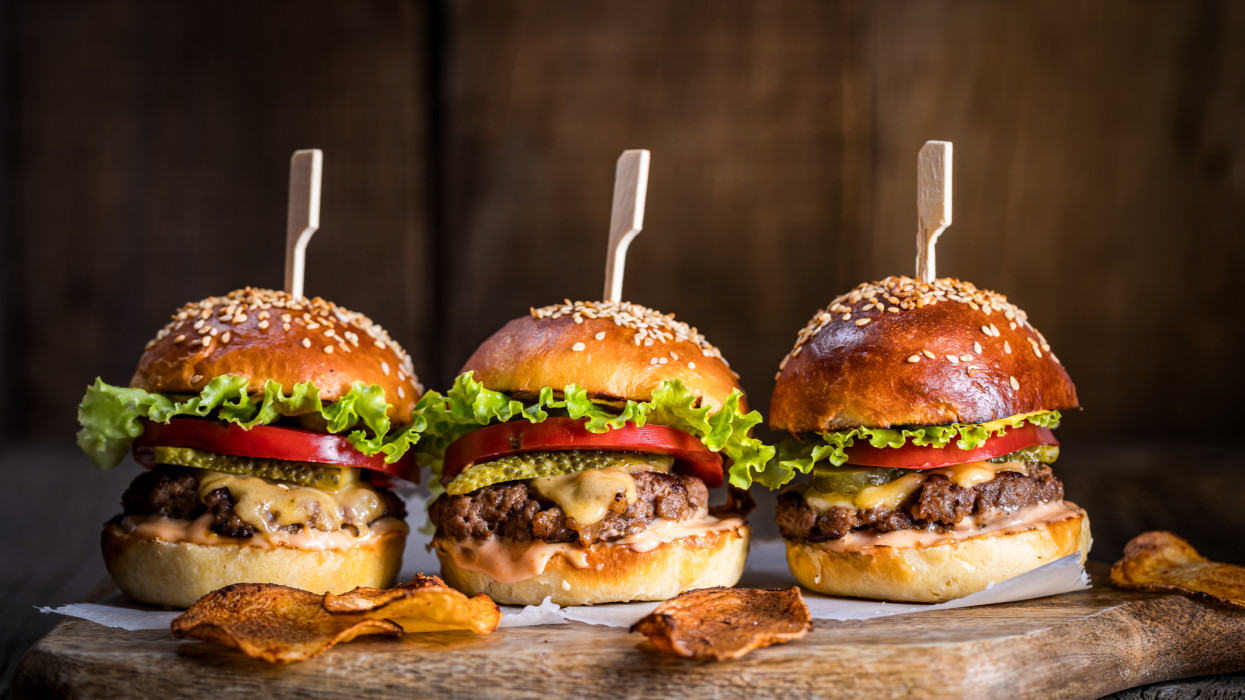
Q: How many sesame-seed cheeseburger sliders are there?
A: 3